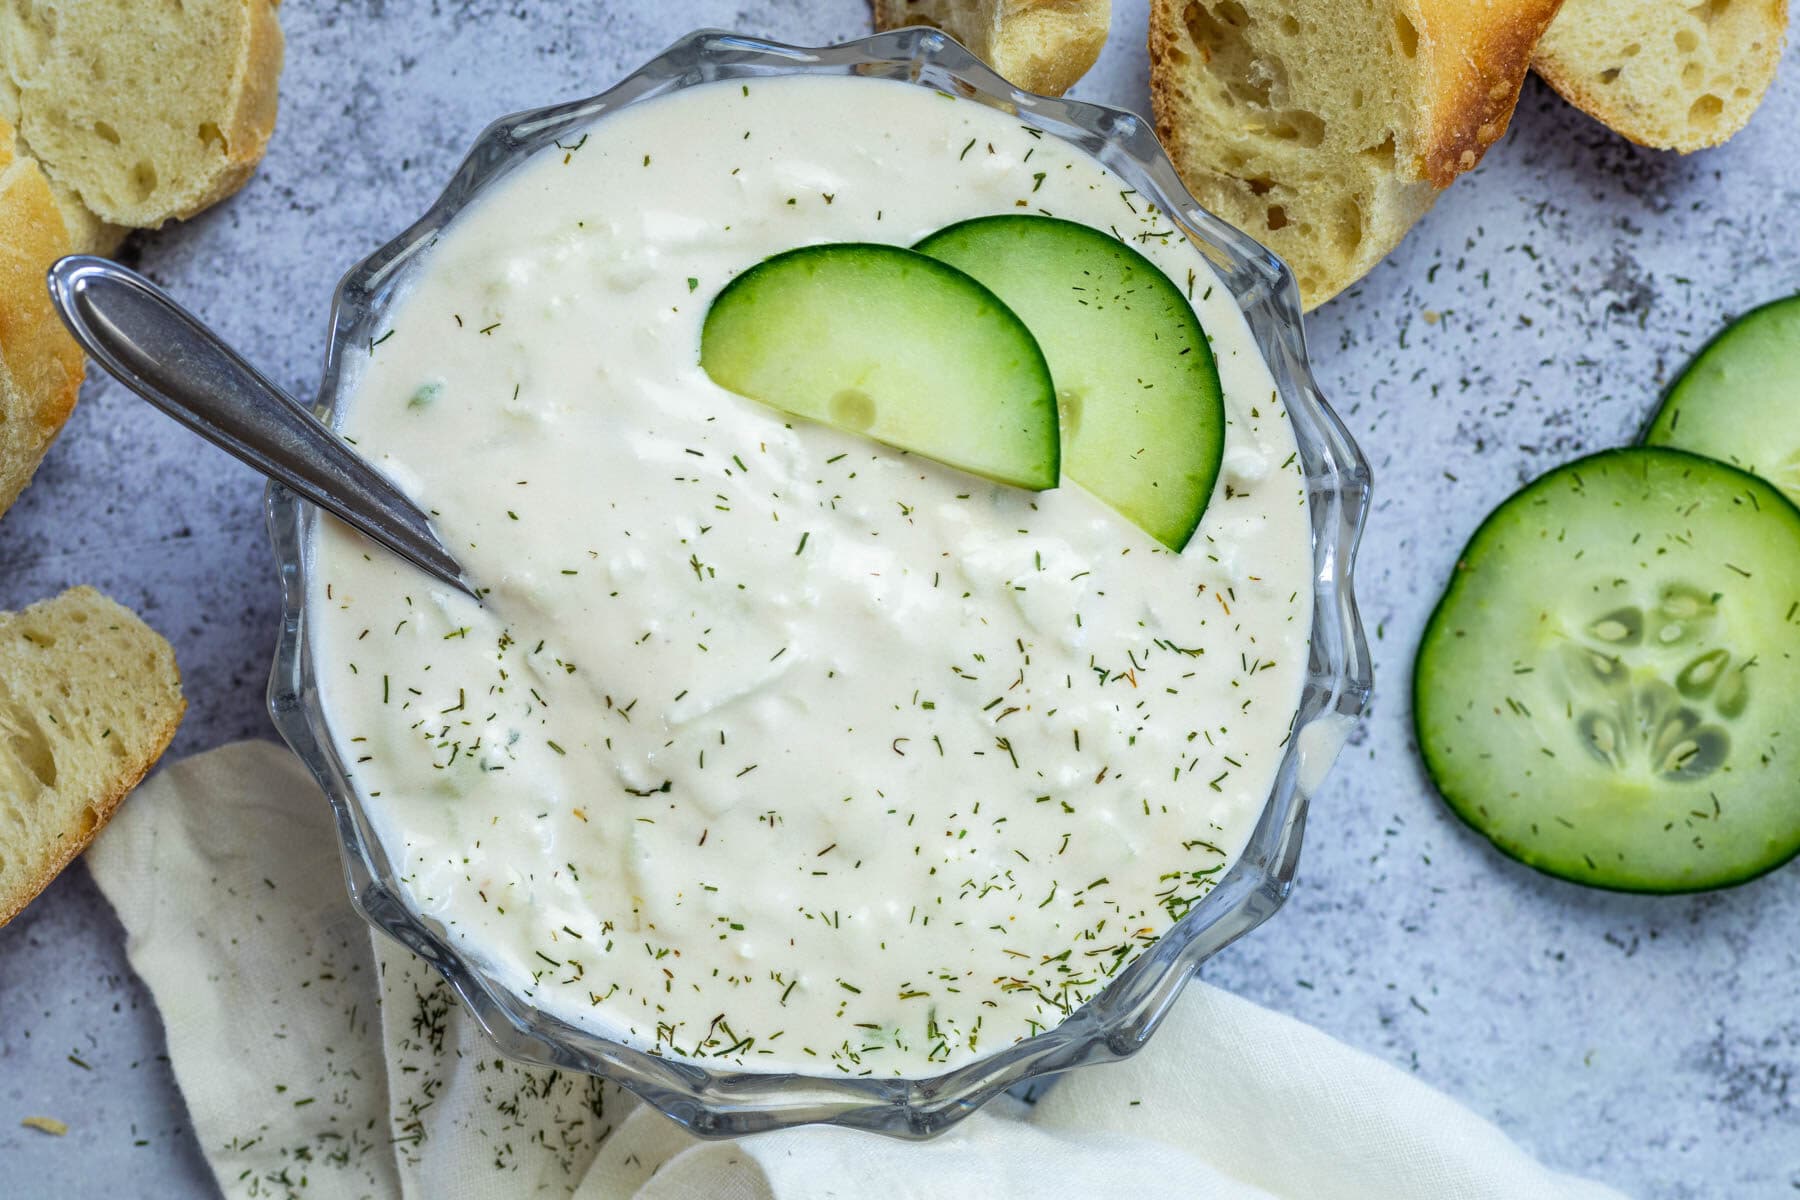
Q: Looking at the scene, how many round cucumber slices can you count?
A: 2